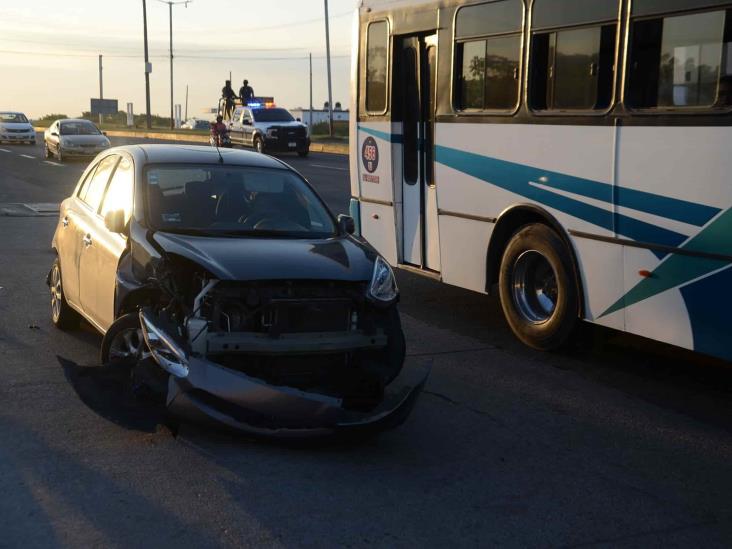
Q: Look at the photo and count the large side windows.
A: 3